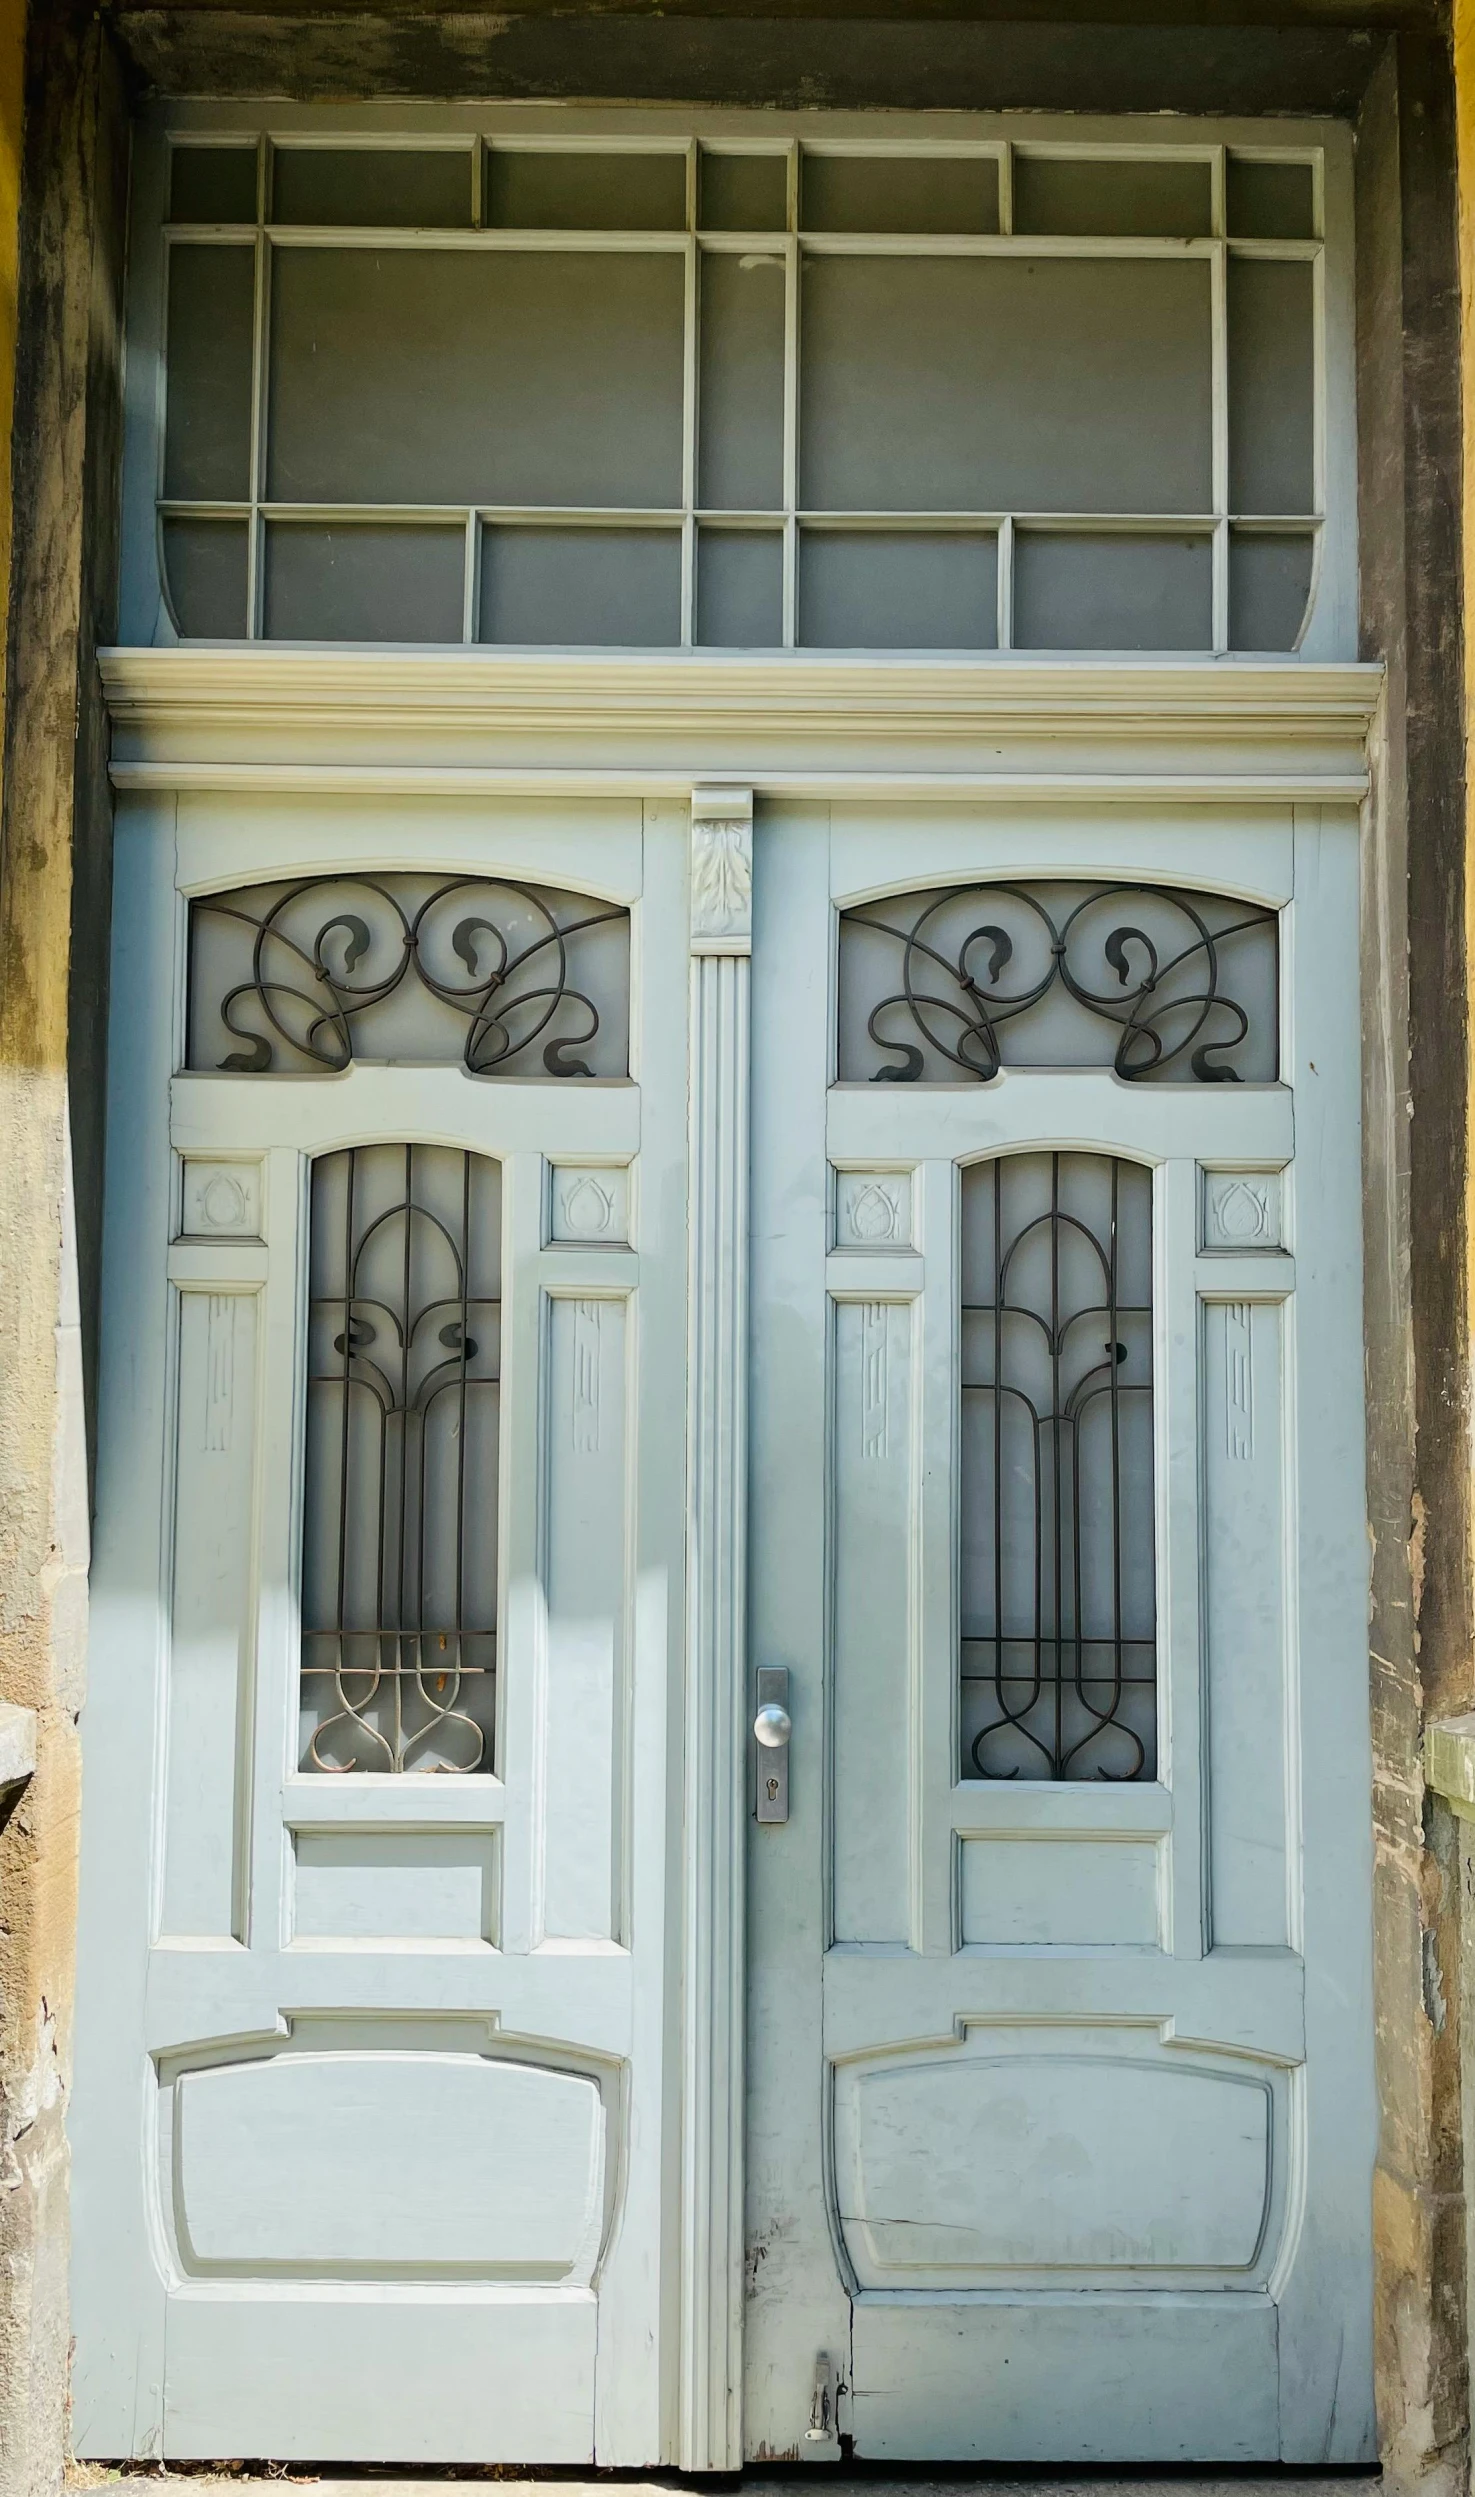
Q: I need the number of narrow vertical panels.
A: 4